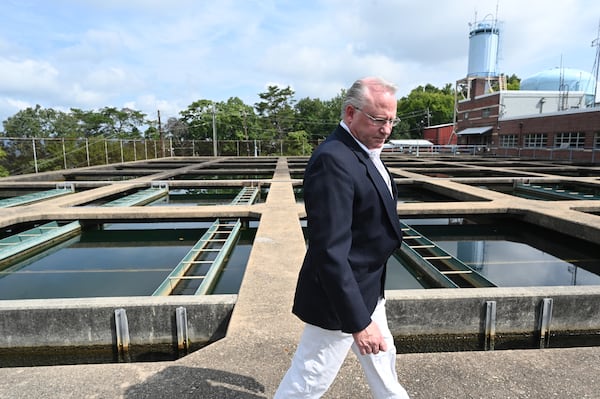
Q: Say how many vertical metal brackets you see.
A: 4